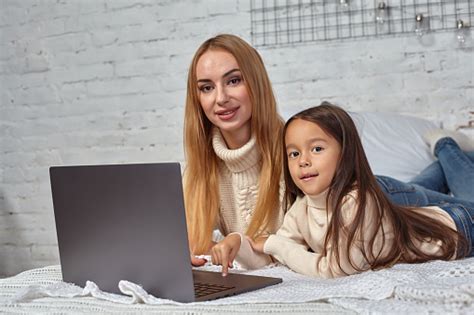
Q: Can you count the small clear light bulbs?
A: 4